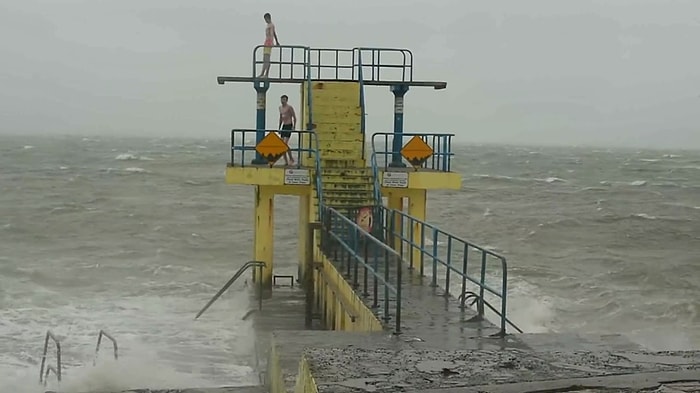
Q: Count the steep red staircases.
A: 0